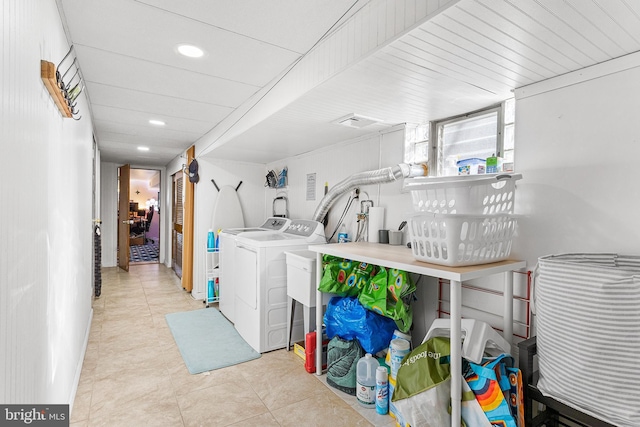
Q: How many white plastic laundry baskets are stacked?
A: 2